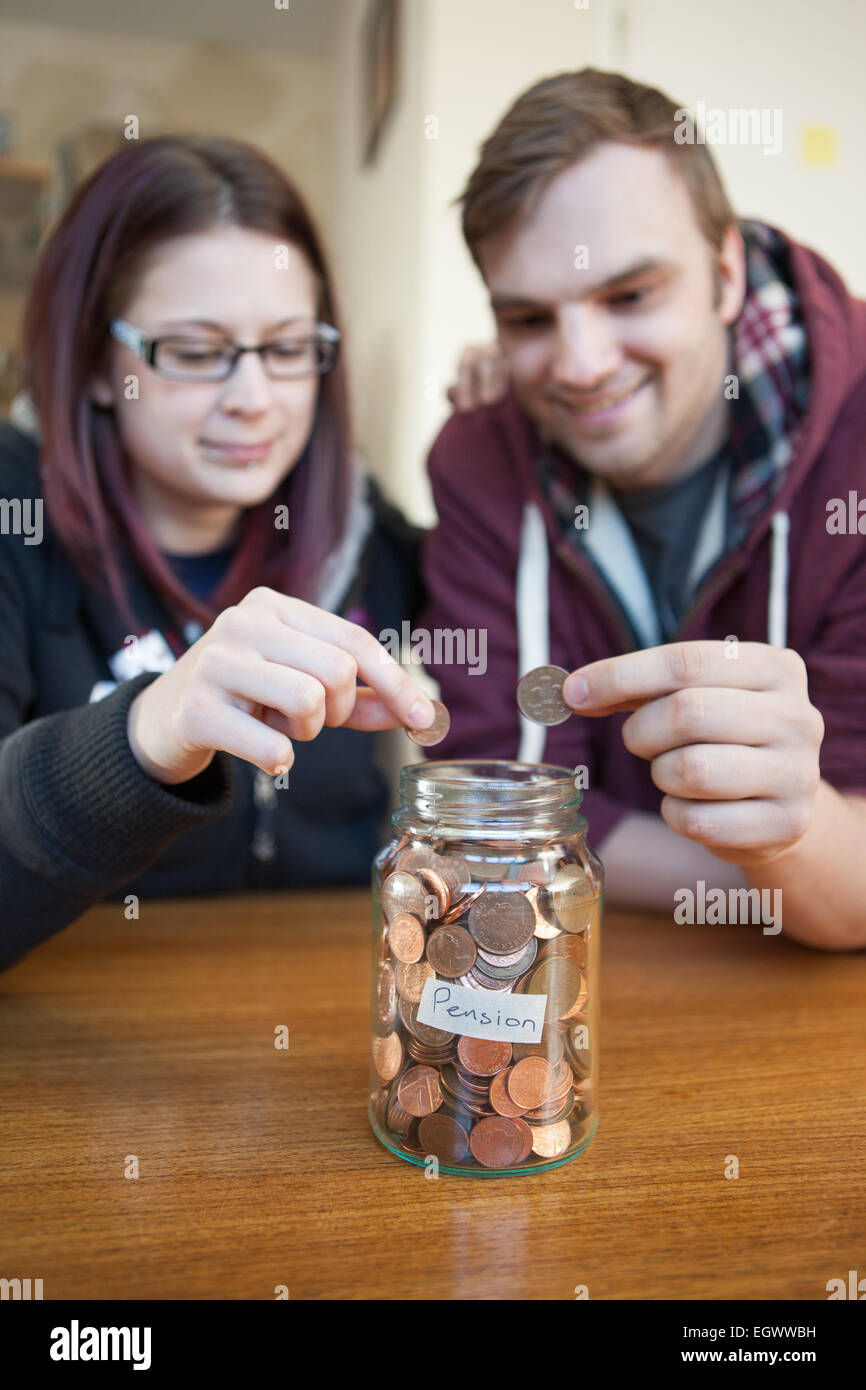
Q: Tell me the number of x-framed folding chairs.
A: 0